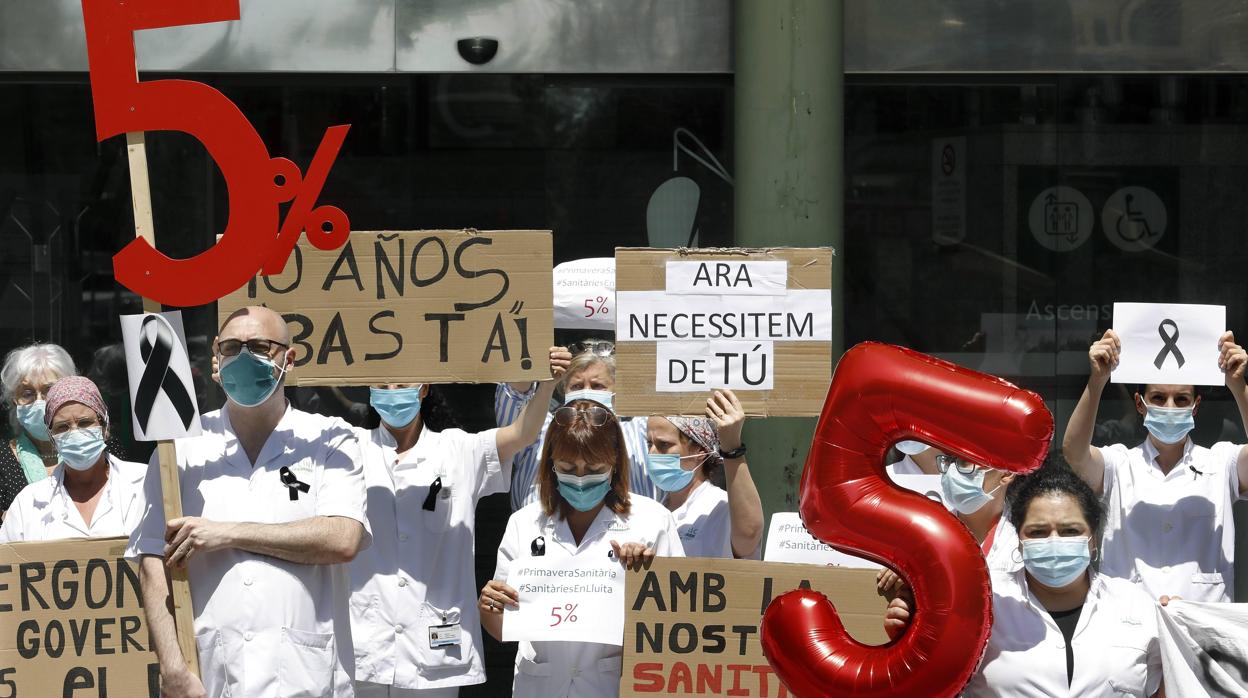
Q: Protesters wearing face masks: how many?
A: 11